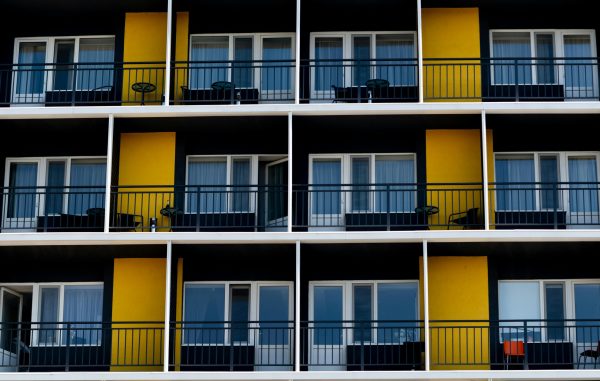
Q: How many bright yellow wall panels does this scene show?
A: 6